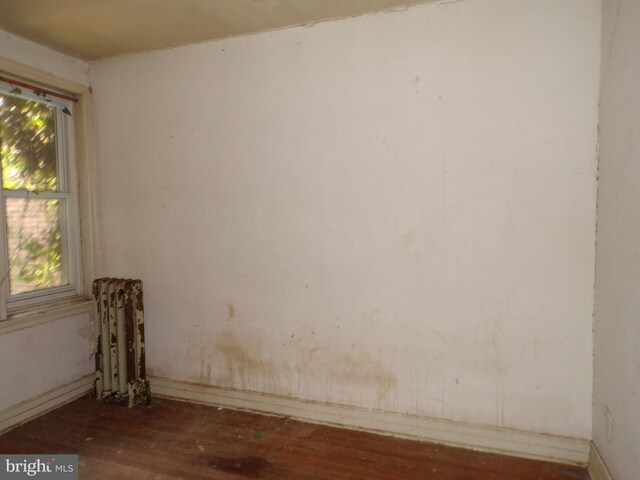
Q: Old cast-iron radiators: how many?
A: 1